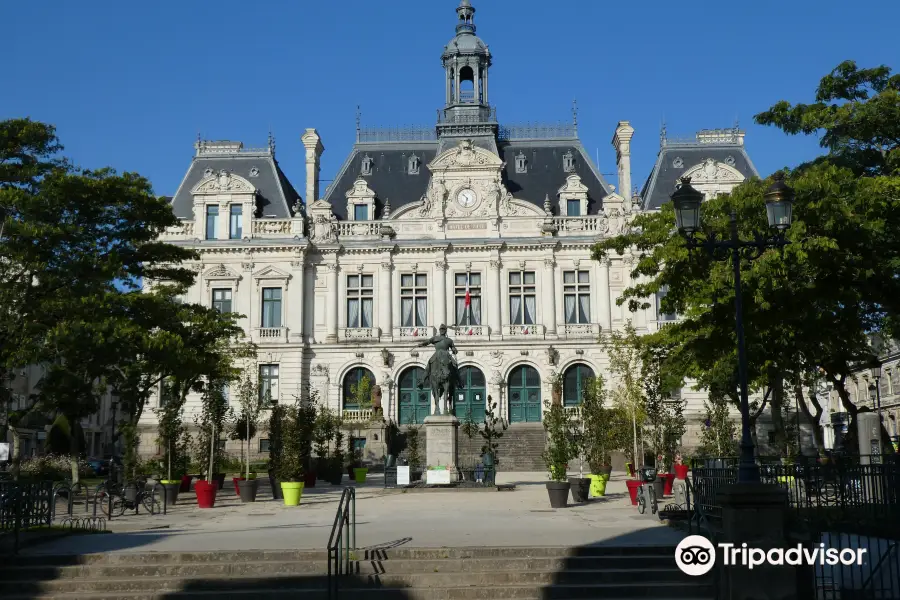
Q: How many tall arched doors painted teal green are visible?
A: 3